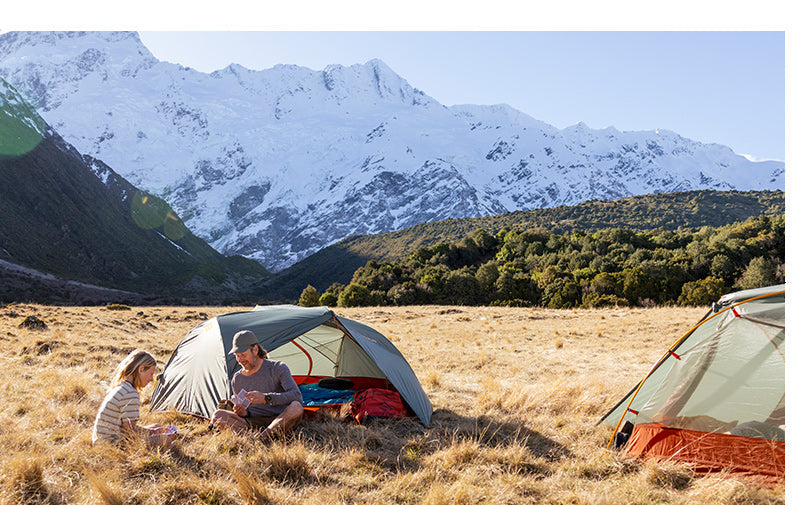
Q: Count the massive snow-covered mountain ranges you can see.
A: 1